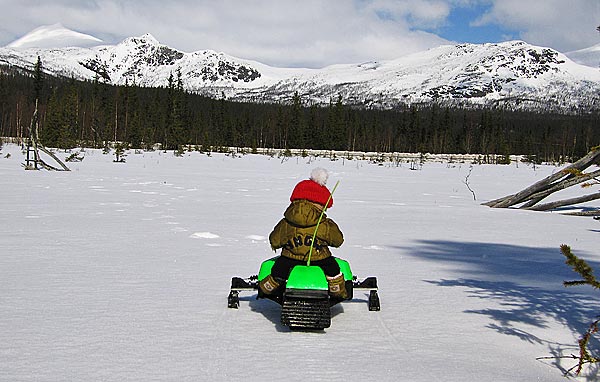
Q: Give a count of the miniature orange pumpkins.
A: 0